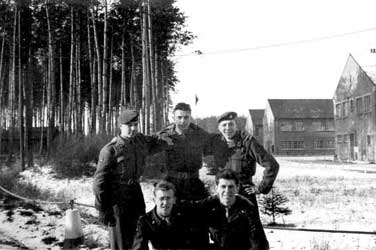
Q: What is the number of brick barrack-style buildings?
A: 3